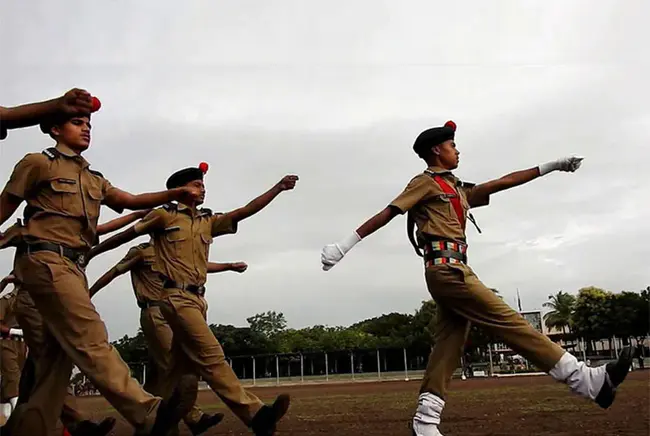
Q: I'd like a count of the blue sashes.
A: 0